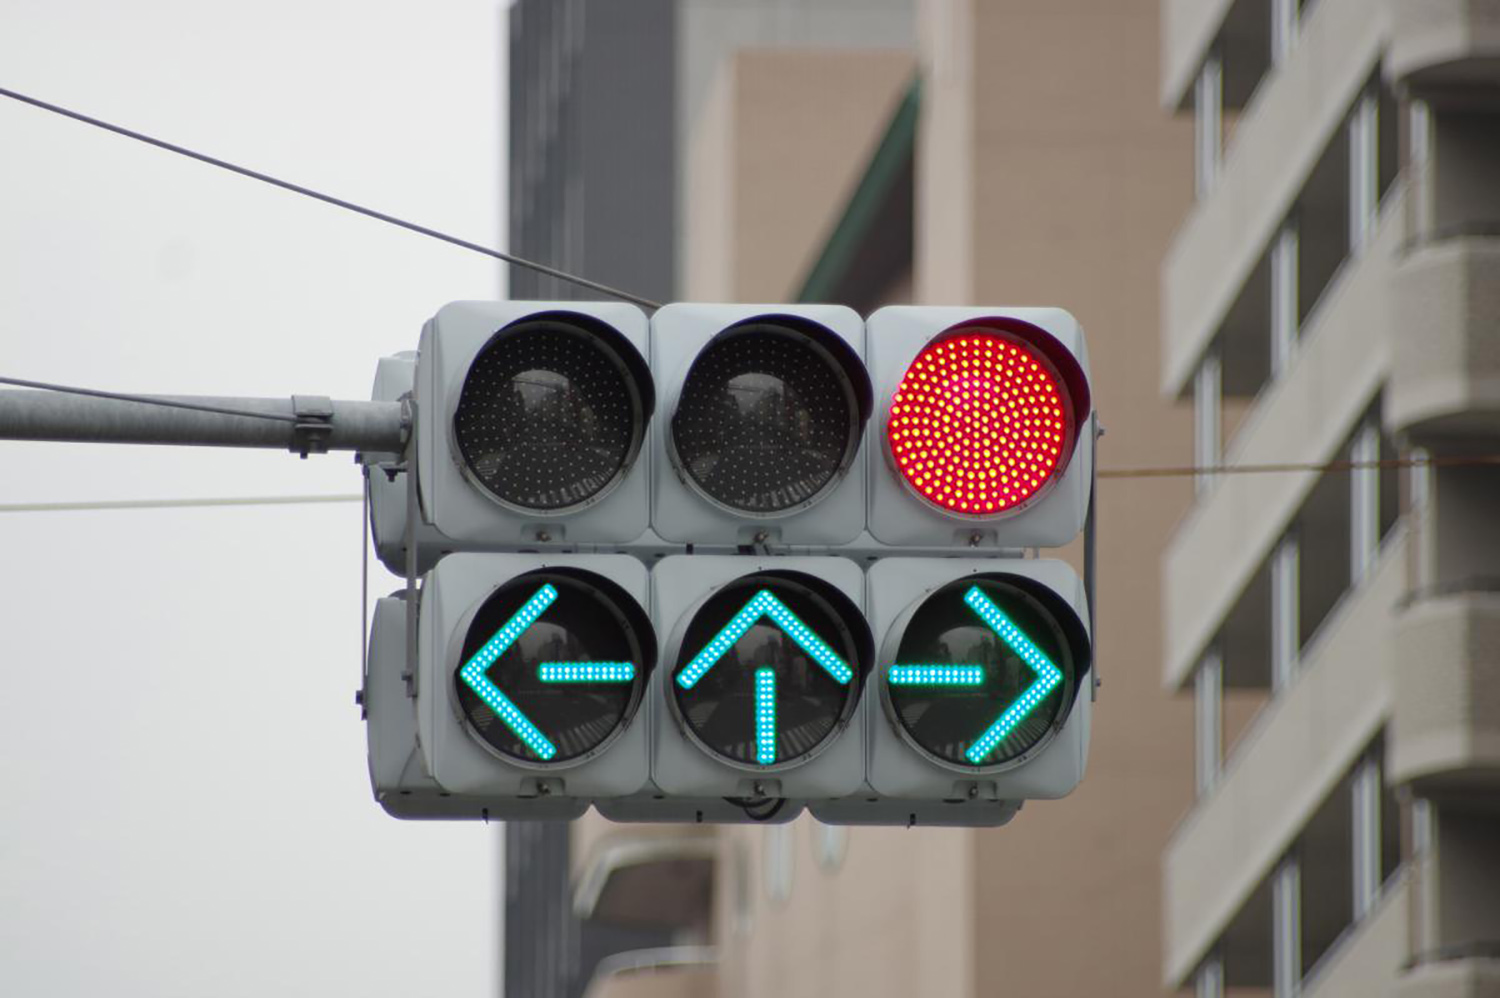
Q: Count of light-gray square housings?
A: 6